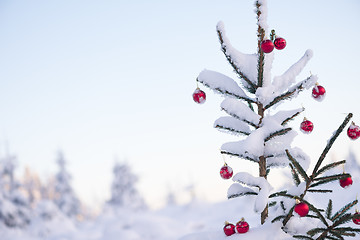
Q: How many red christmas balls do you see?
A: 12